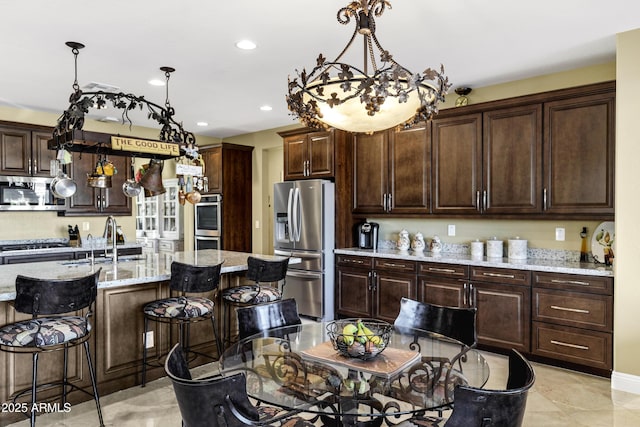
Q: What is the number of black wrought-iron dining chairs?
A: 4